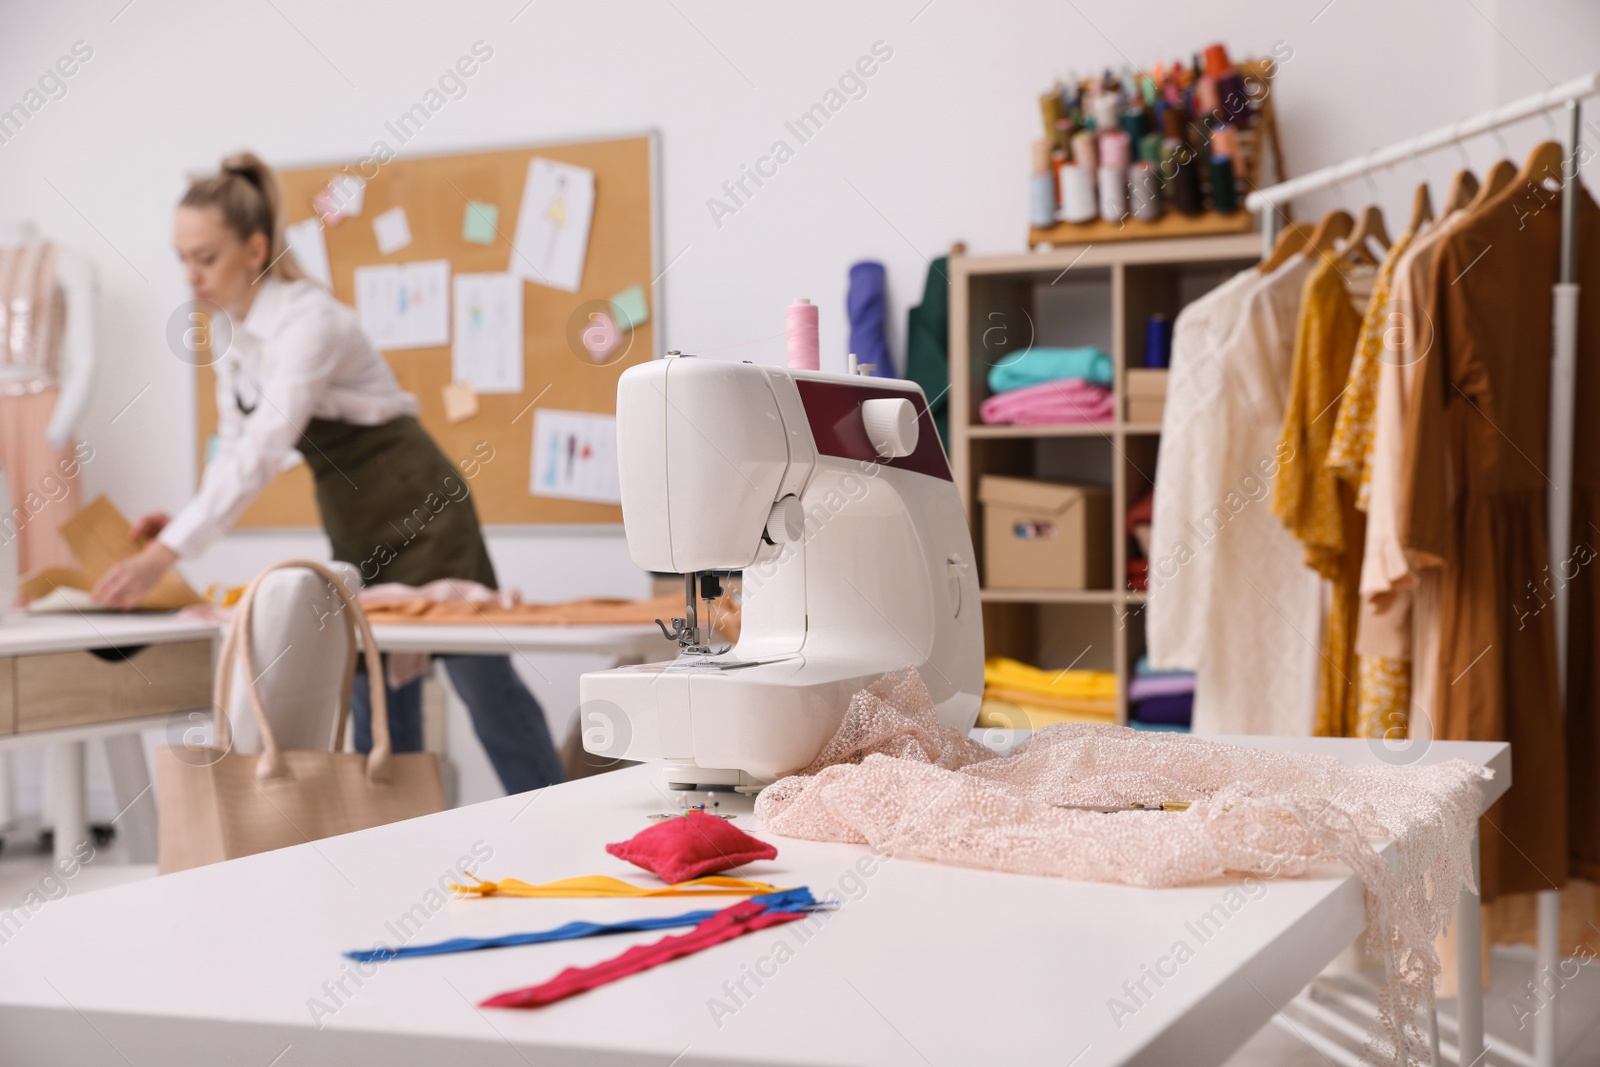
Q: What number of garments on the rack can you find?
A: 7